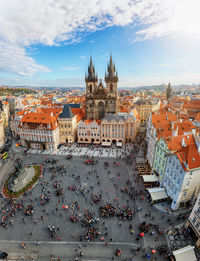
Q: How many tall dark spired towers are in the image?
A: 2